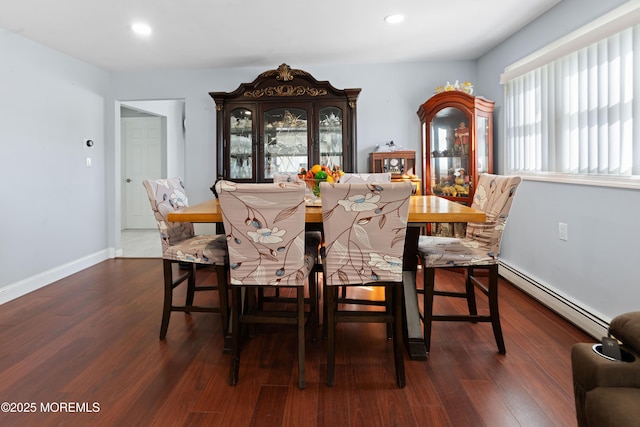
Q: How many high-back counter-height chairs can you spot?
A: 6